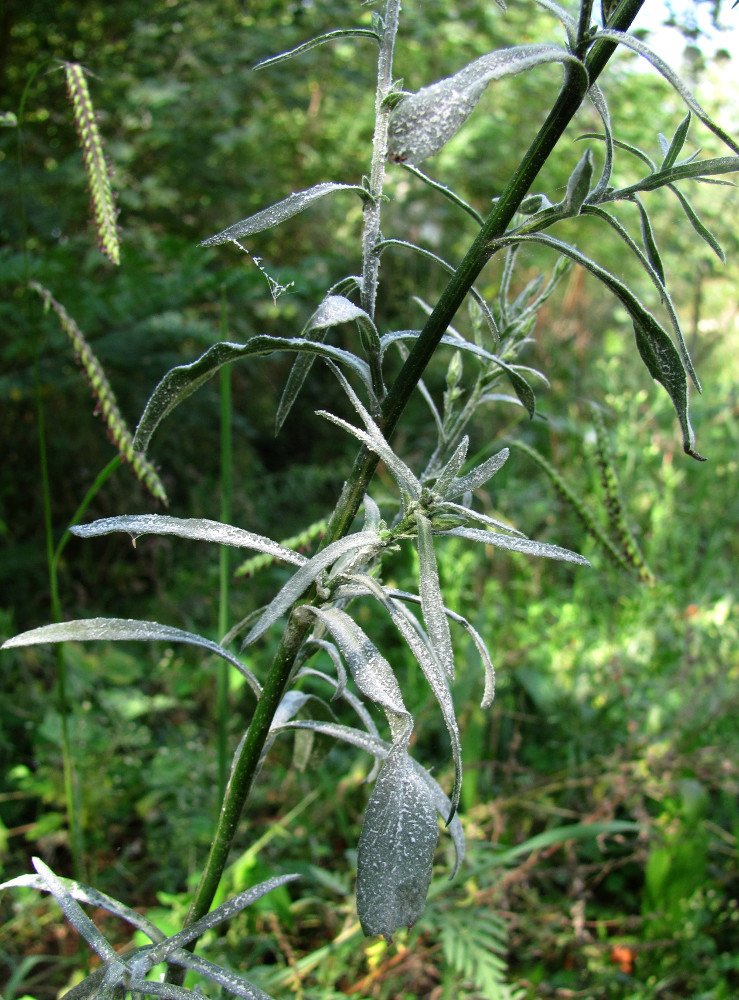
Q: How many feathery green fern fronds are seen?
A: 1